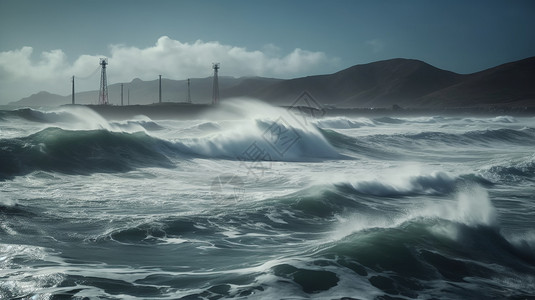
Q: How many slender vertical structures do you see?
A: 7